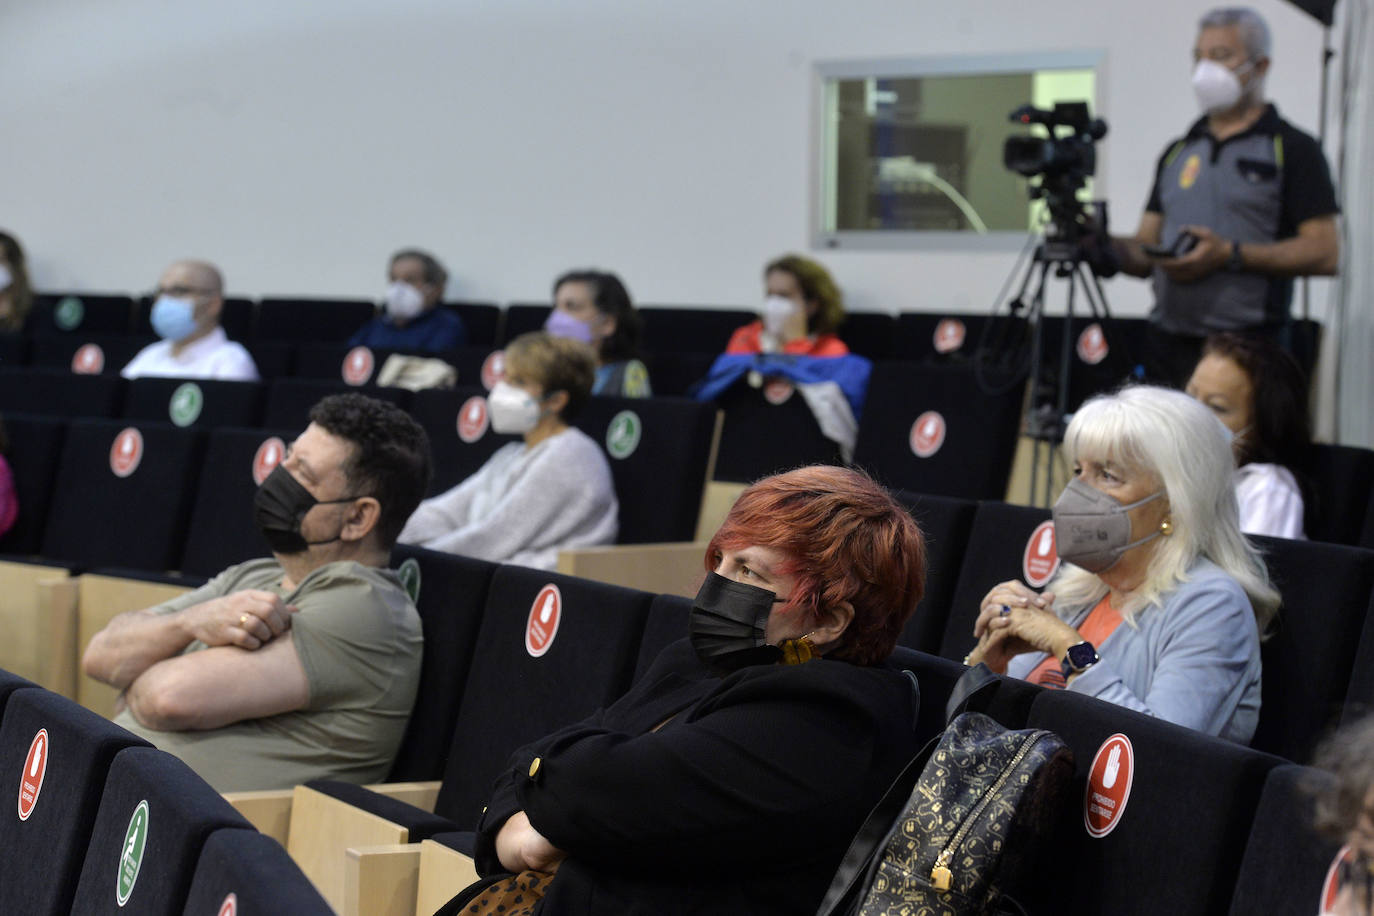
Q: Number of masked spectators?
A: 10